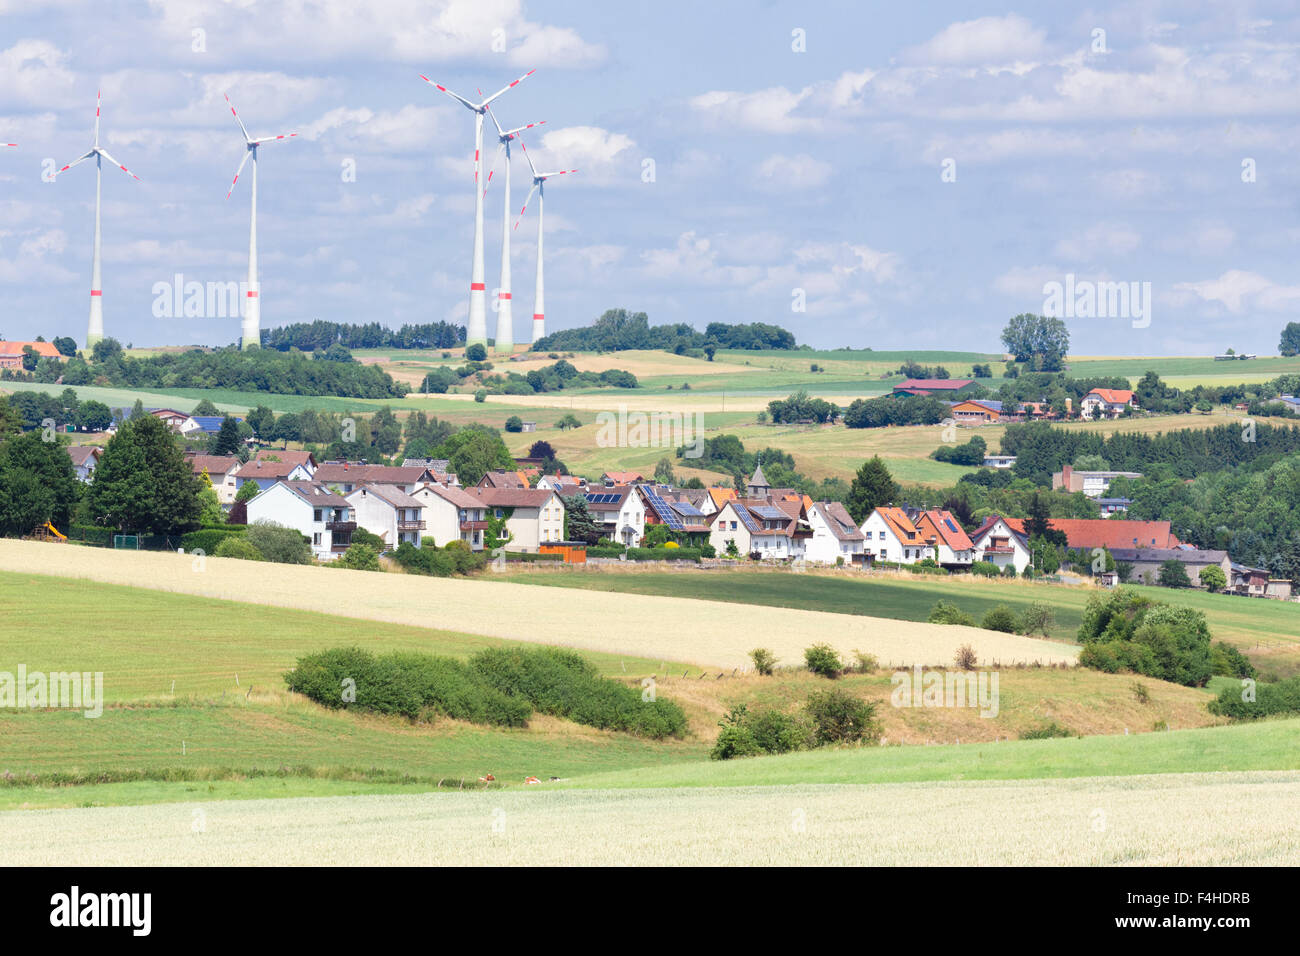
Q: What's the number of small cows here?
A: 3